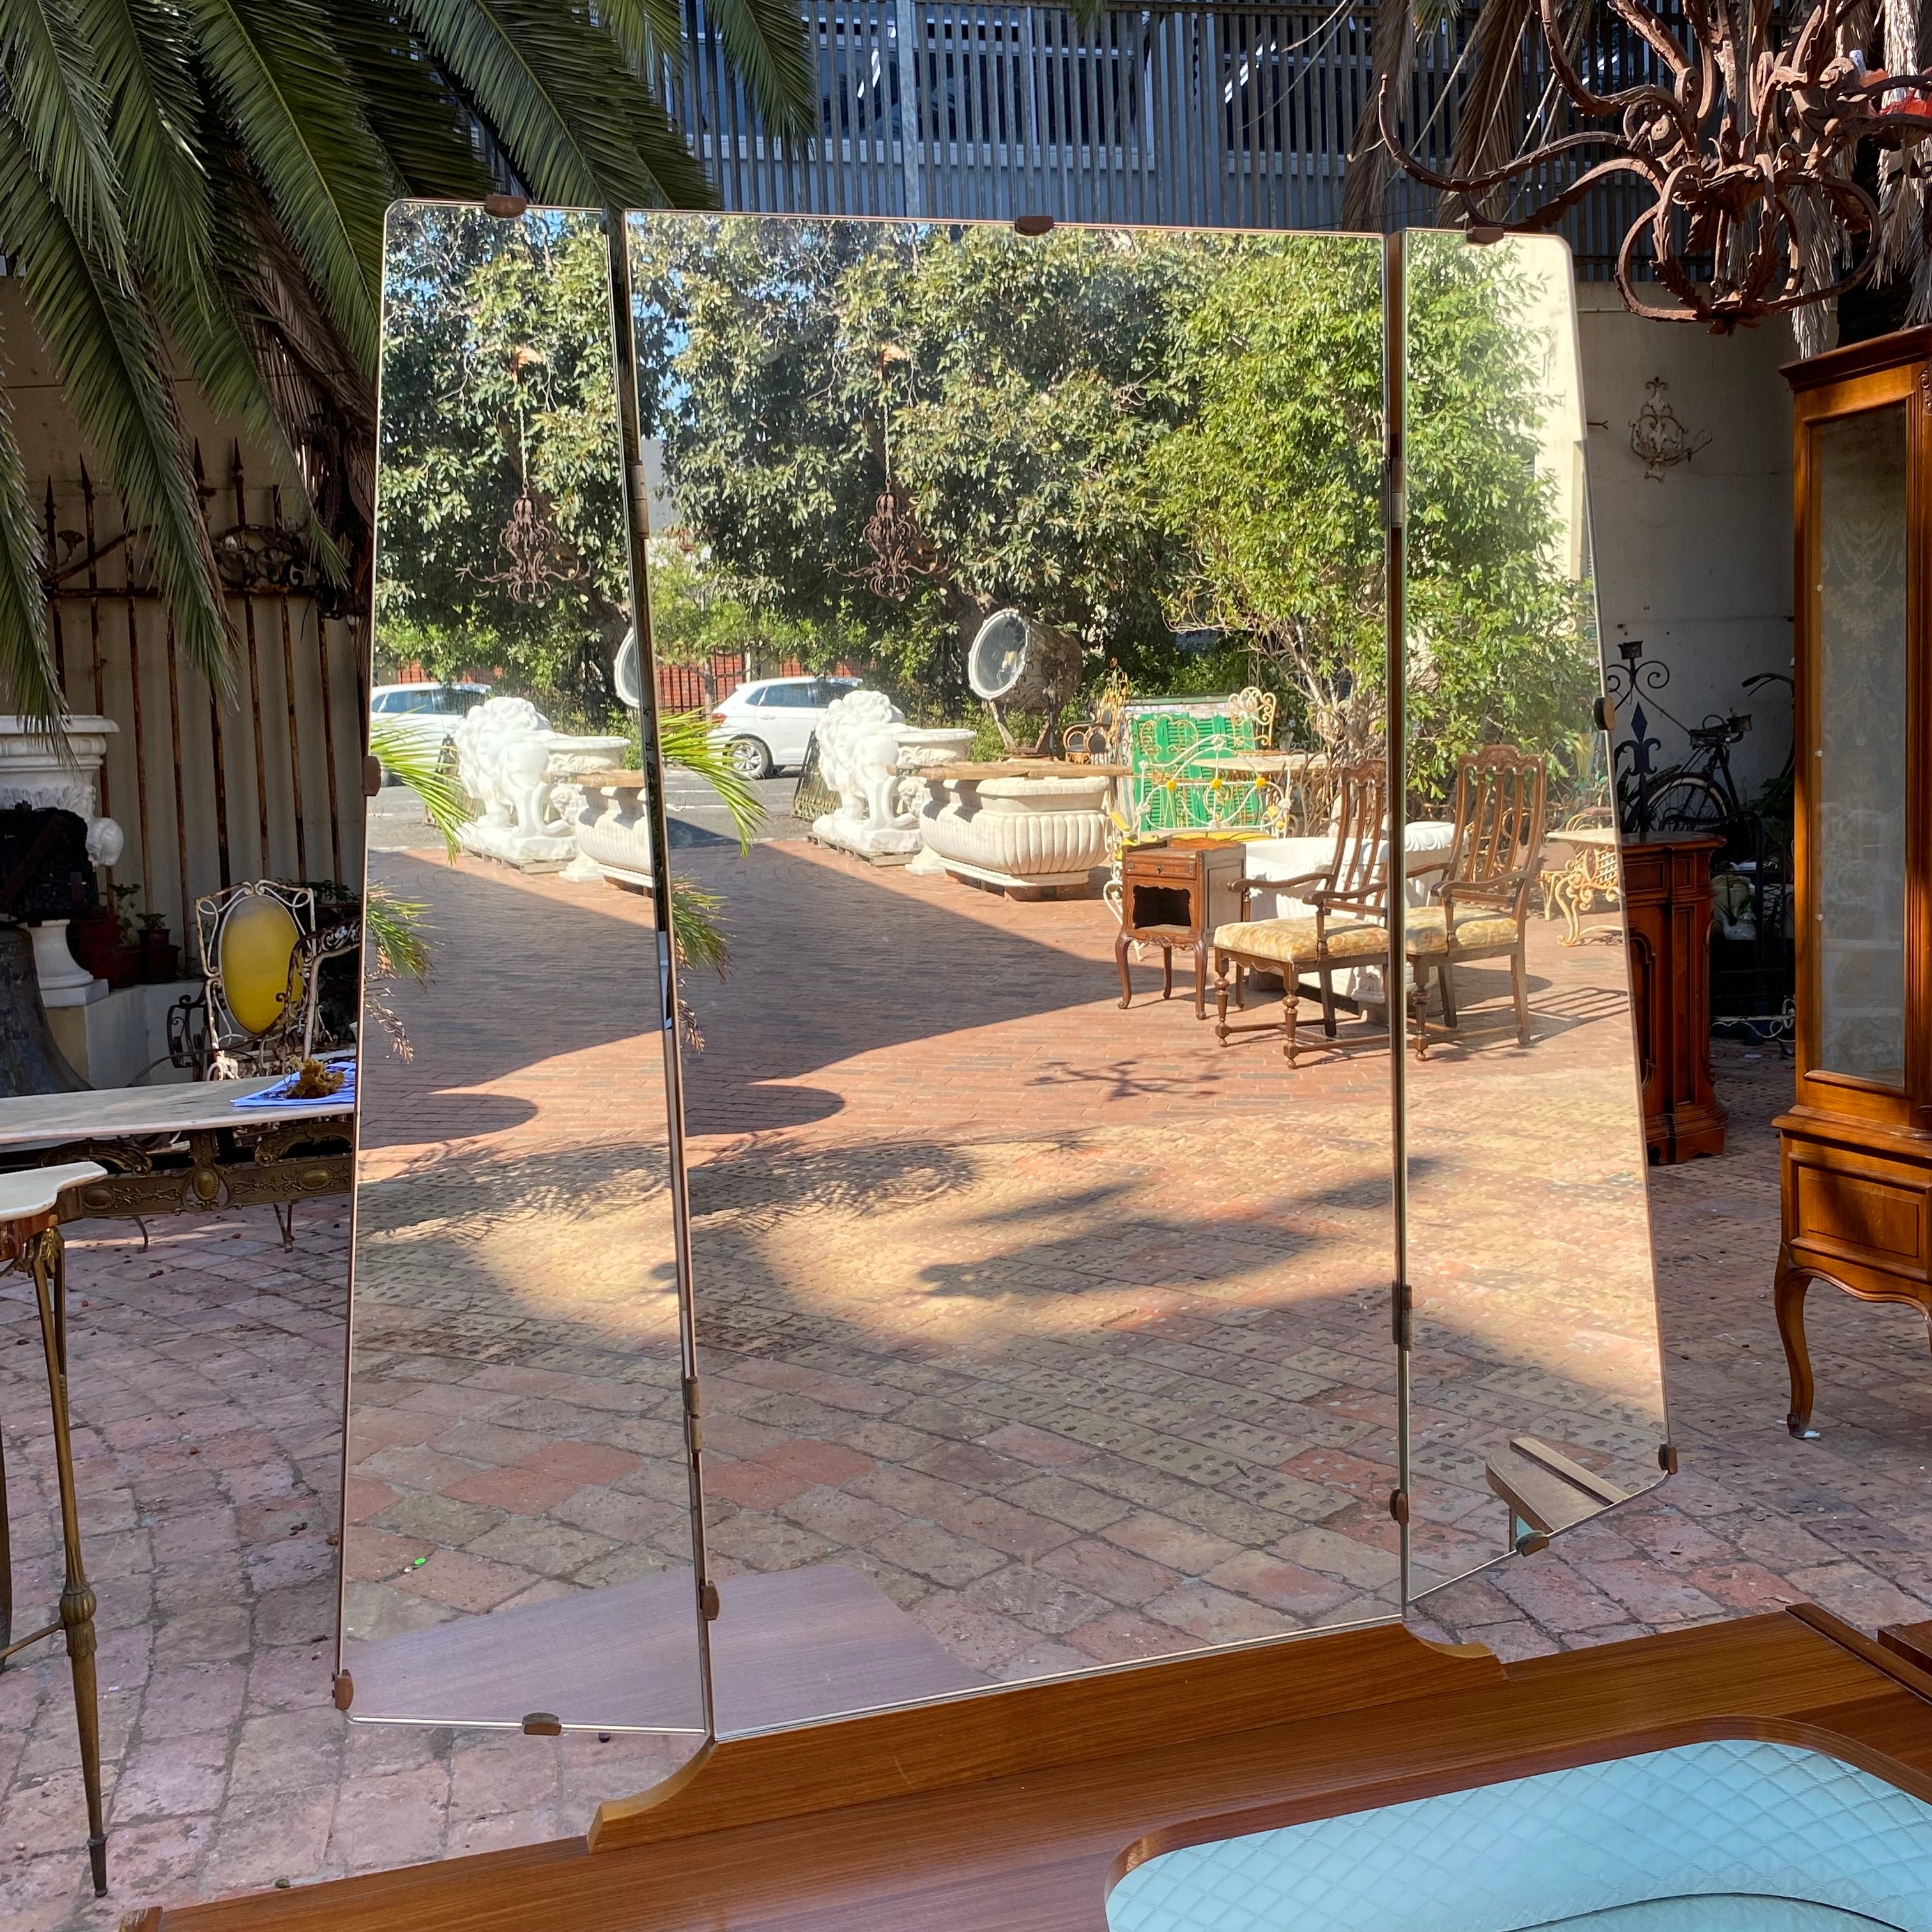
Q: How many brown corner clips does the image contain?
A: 11